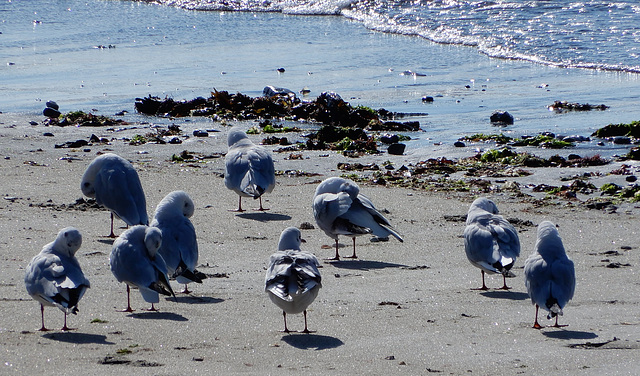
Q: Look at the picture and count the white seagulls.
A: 9